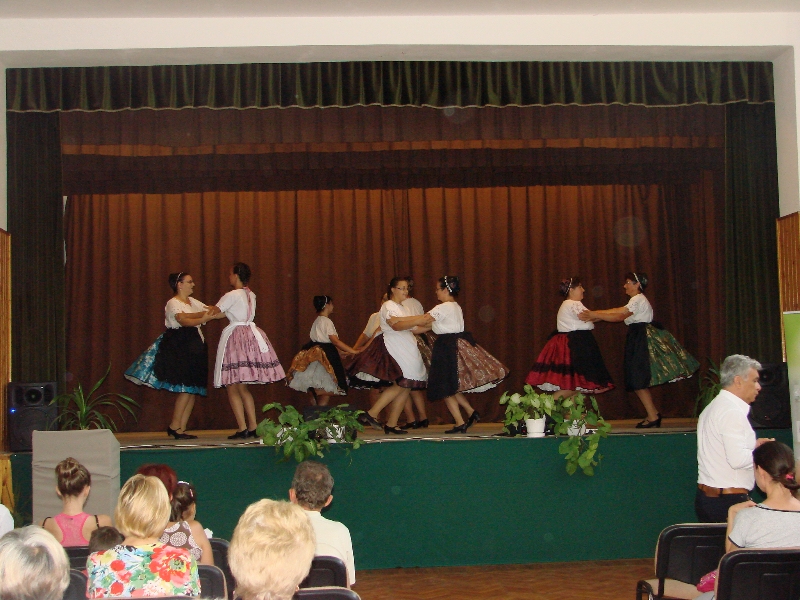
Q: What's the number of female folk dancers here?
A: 9